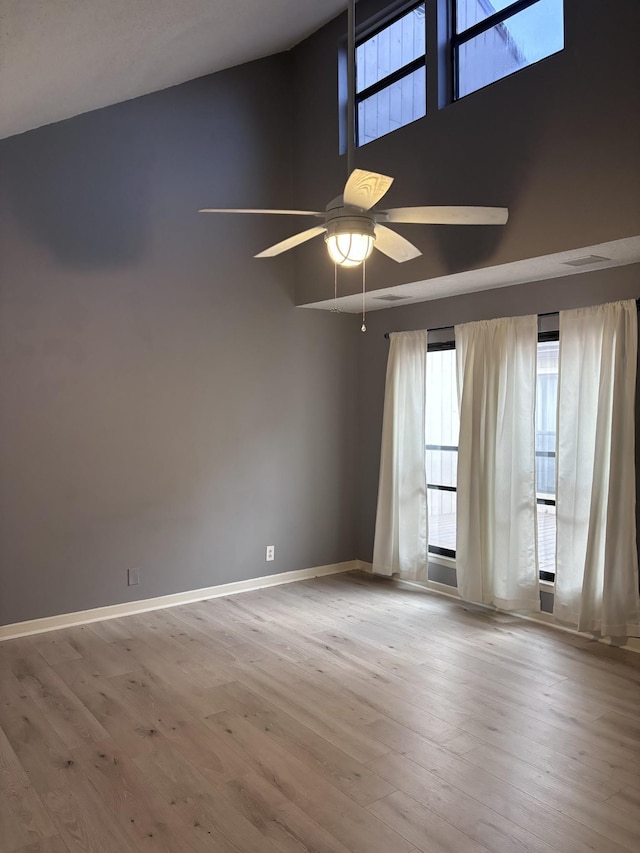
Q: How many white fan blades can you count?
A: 5